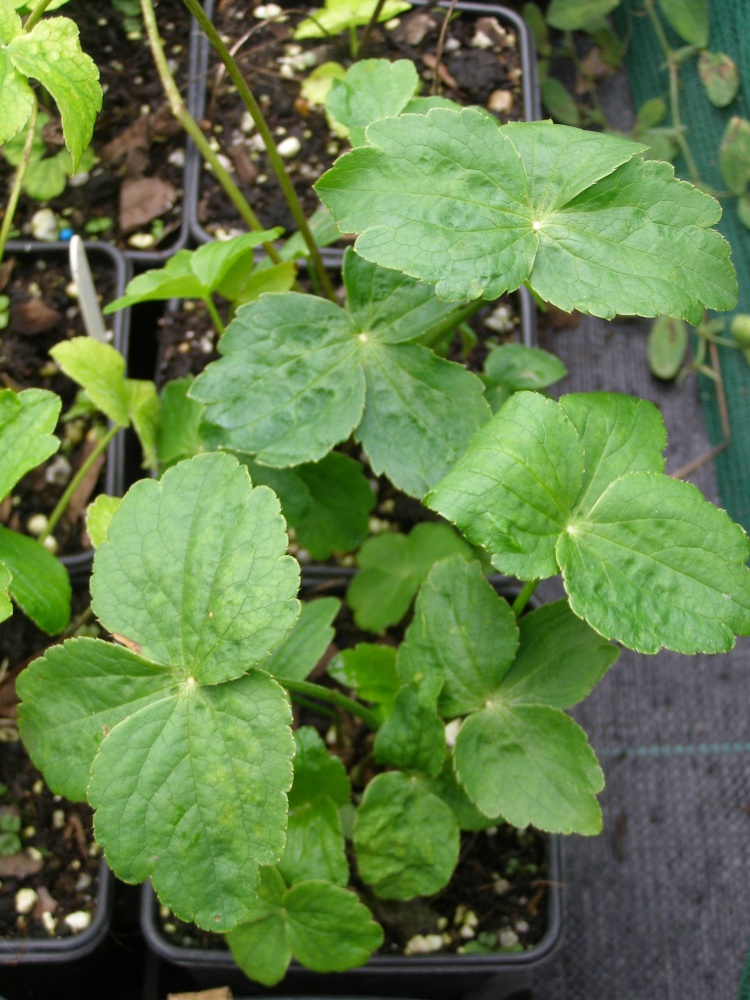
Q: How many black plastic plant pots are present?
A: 6